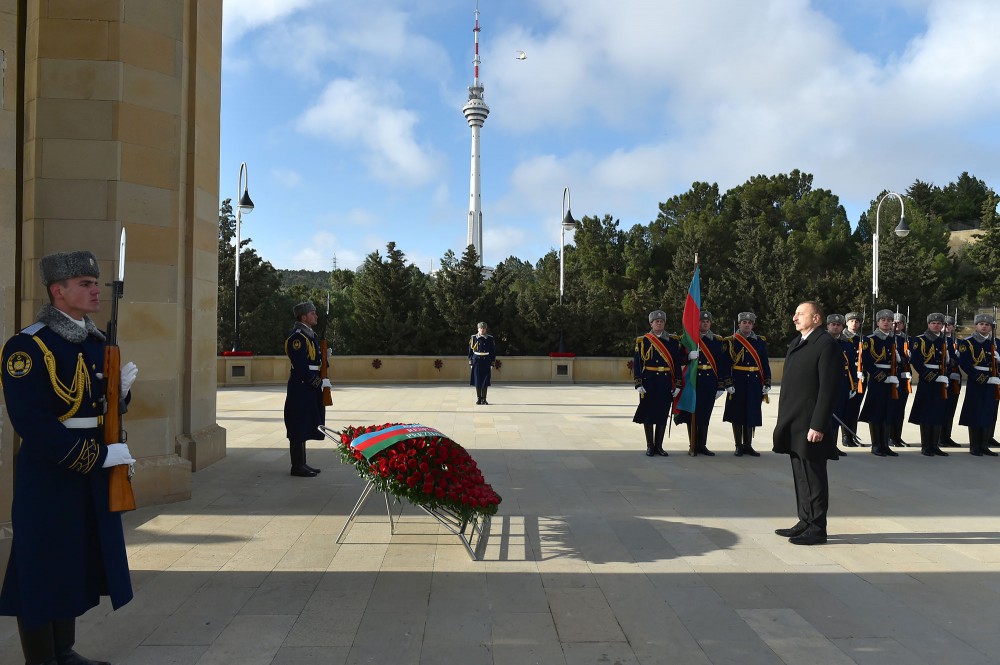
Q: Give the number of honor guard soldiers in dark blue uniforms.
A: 13